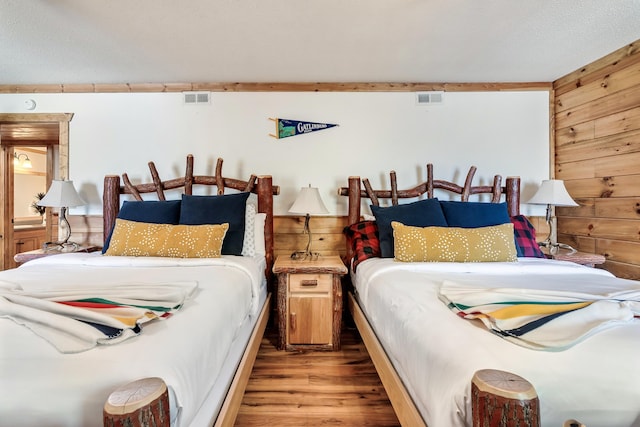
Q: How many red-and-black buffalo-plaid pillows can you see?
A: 2